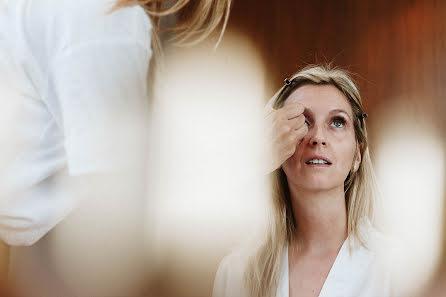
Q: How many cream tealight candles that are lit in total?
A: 0